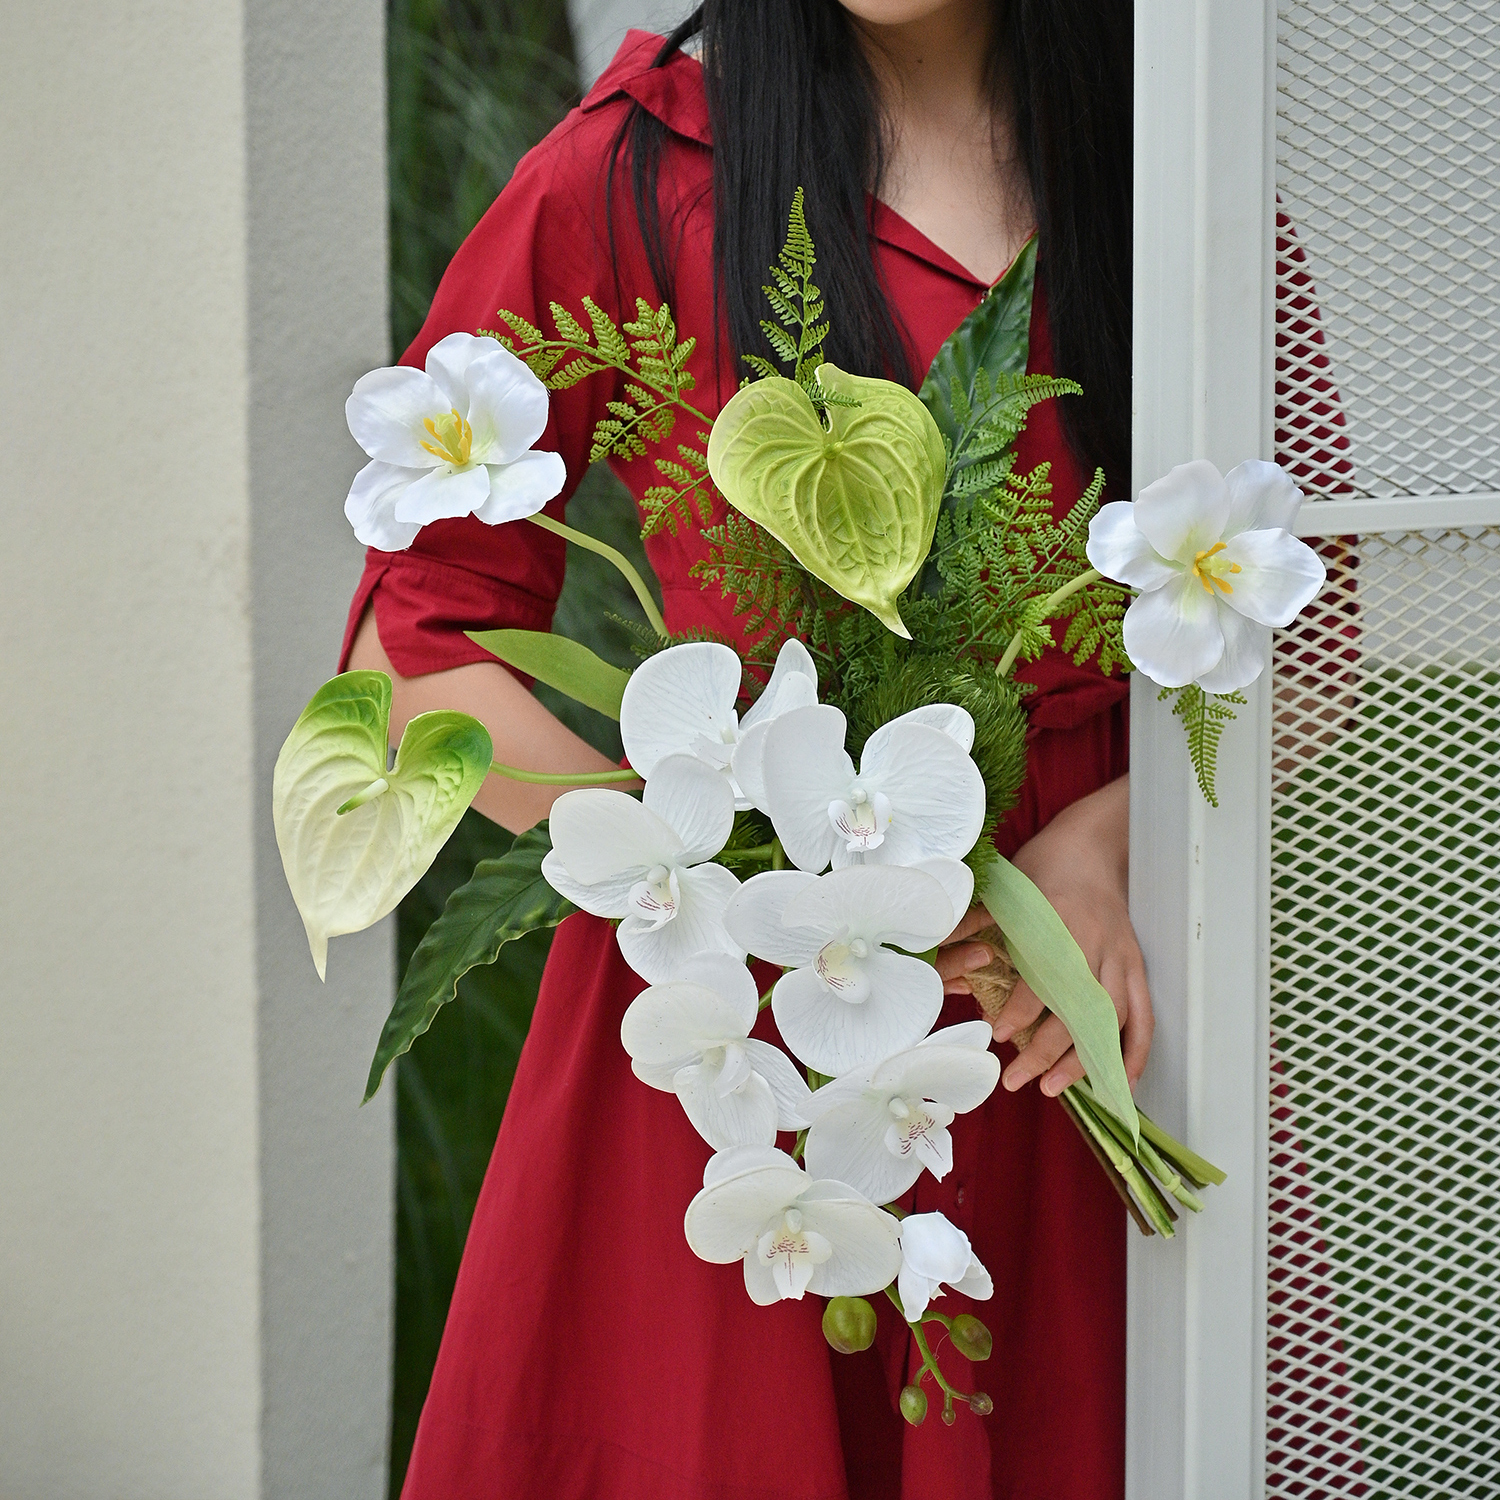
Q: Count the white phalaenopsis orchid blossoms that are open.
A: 7